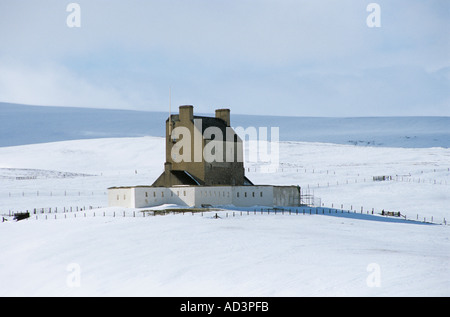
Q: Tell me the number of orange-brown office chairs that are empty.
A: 0